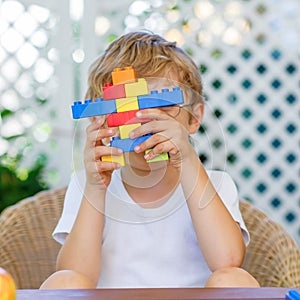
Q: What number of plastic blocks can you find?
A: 11